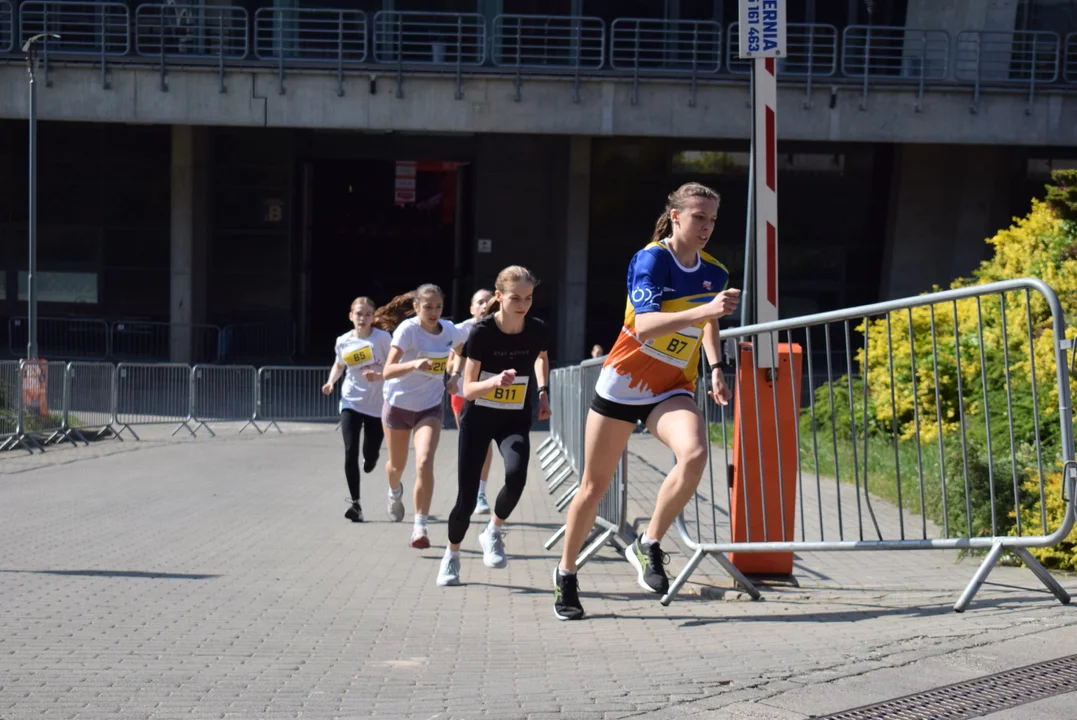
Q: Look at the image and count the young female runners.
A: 5